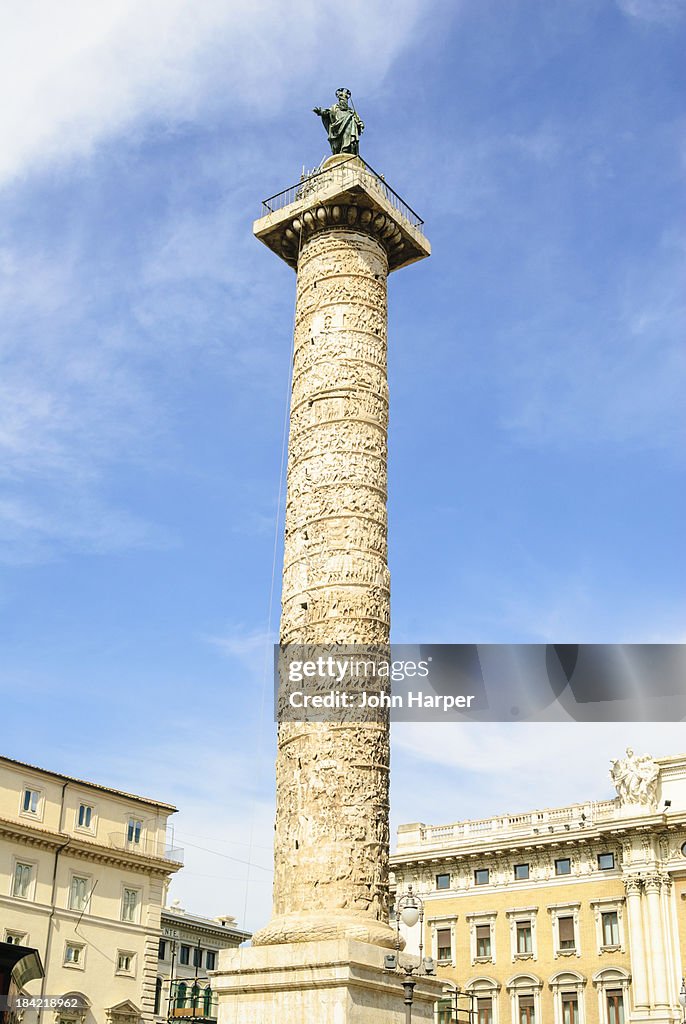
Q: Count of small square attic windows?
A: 5